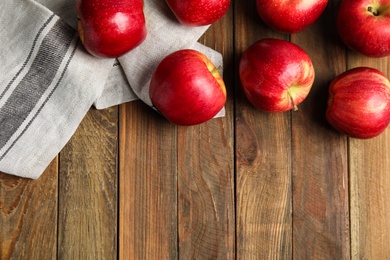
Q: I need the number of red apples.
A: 7